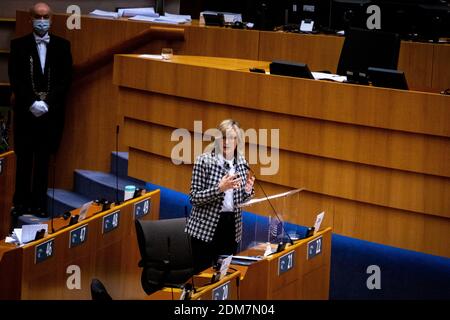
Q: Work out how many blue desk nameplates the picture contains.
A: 7